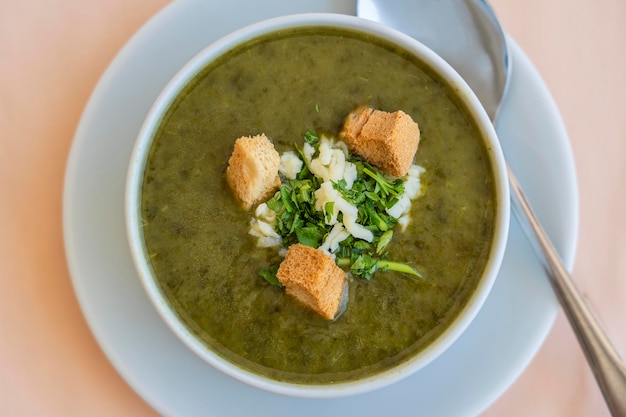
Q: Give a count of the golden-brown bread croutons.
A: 3